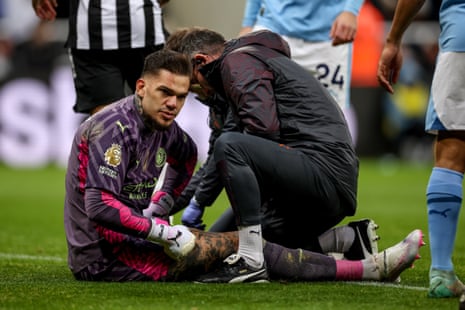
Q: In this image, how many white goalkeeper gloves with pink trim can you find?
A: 2